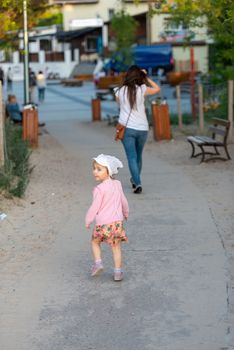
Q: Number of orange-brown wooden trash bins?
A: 3